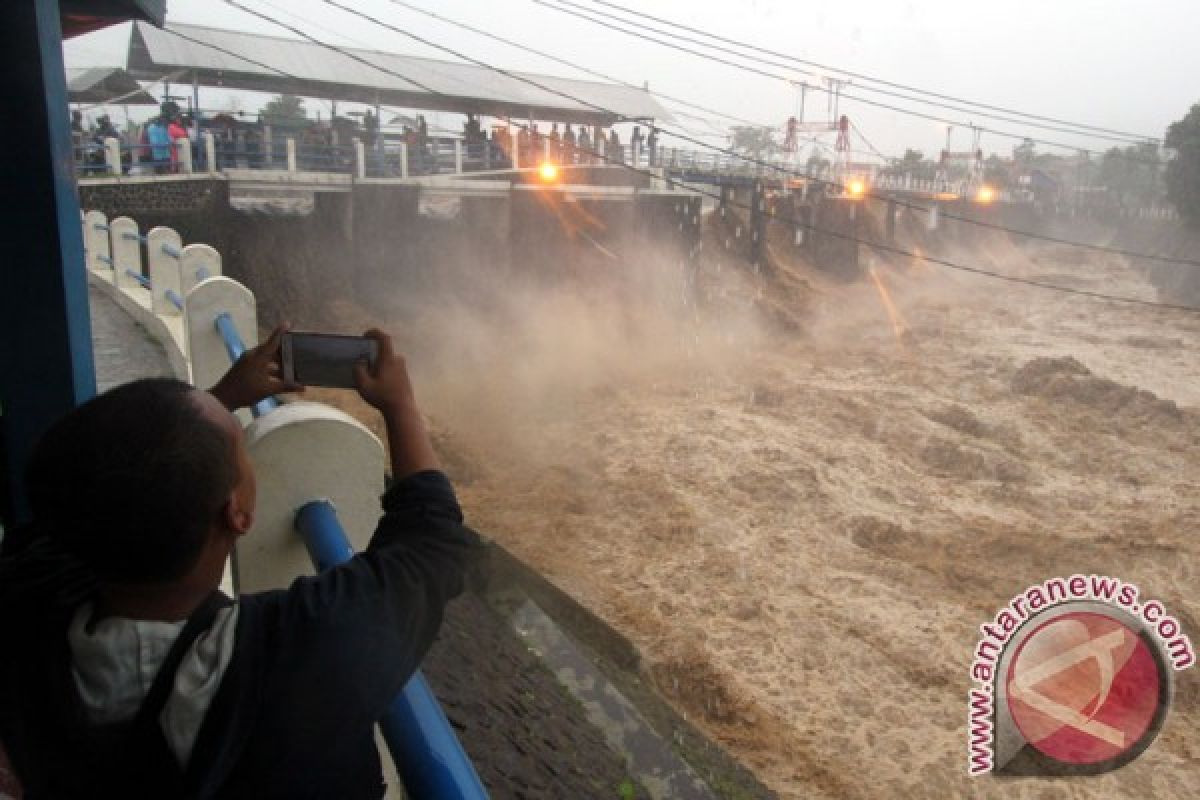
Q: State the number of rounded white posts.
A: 6